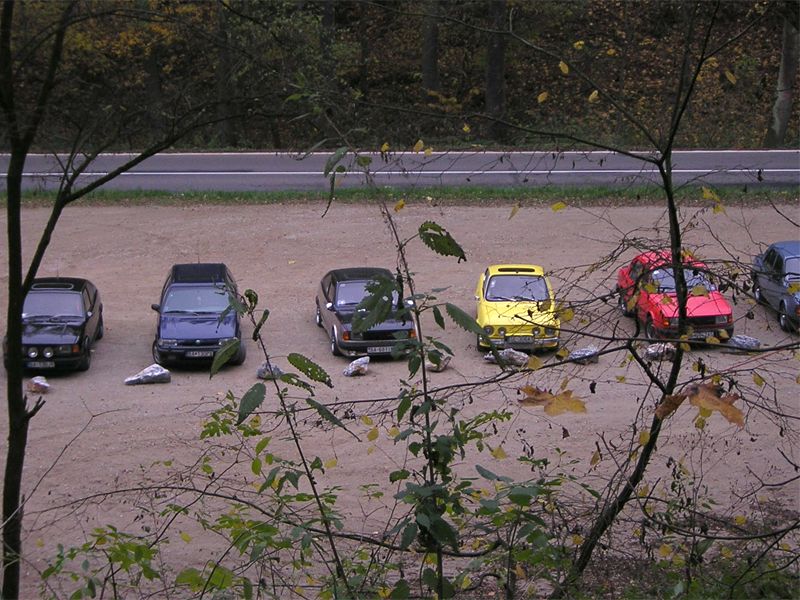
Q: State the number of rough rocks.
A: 9